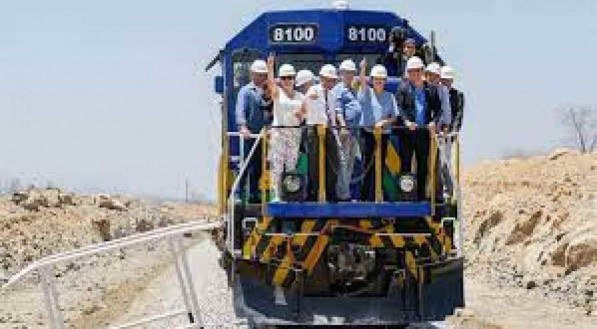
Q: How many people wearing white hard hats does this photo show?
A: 9